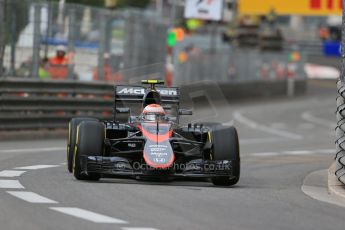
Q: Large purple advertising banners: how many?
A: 0